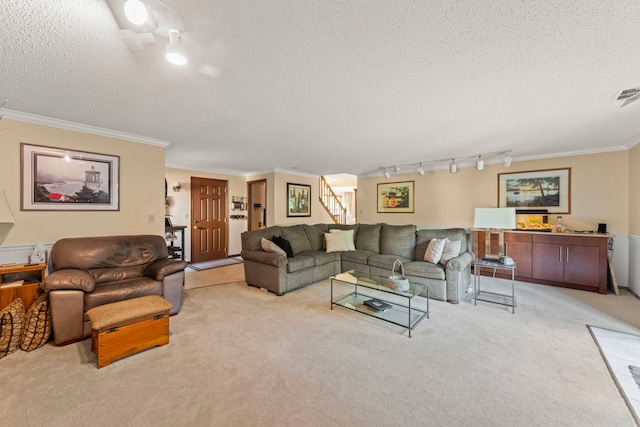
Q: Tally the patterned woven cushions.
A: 2